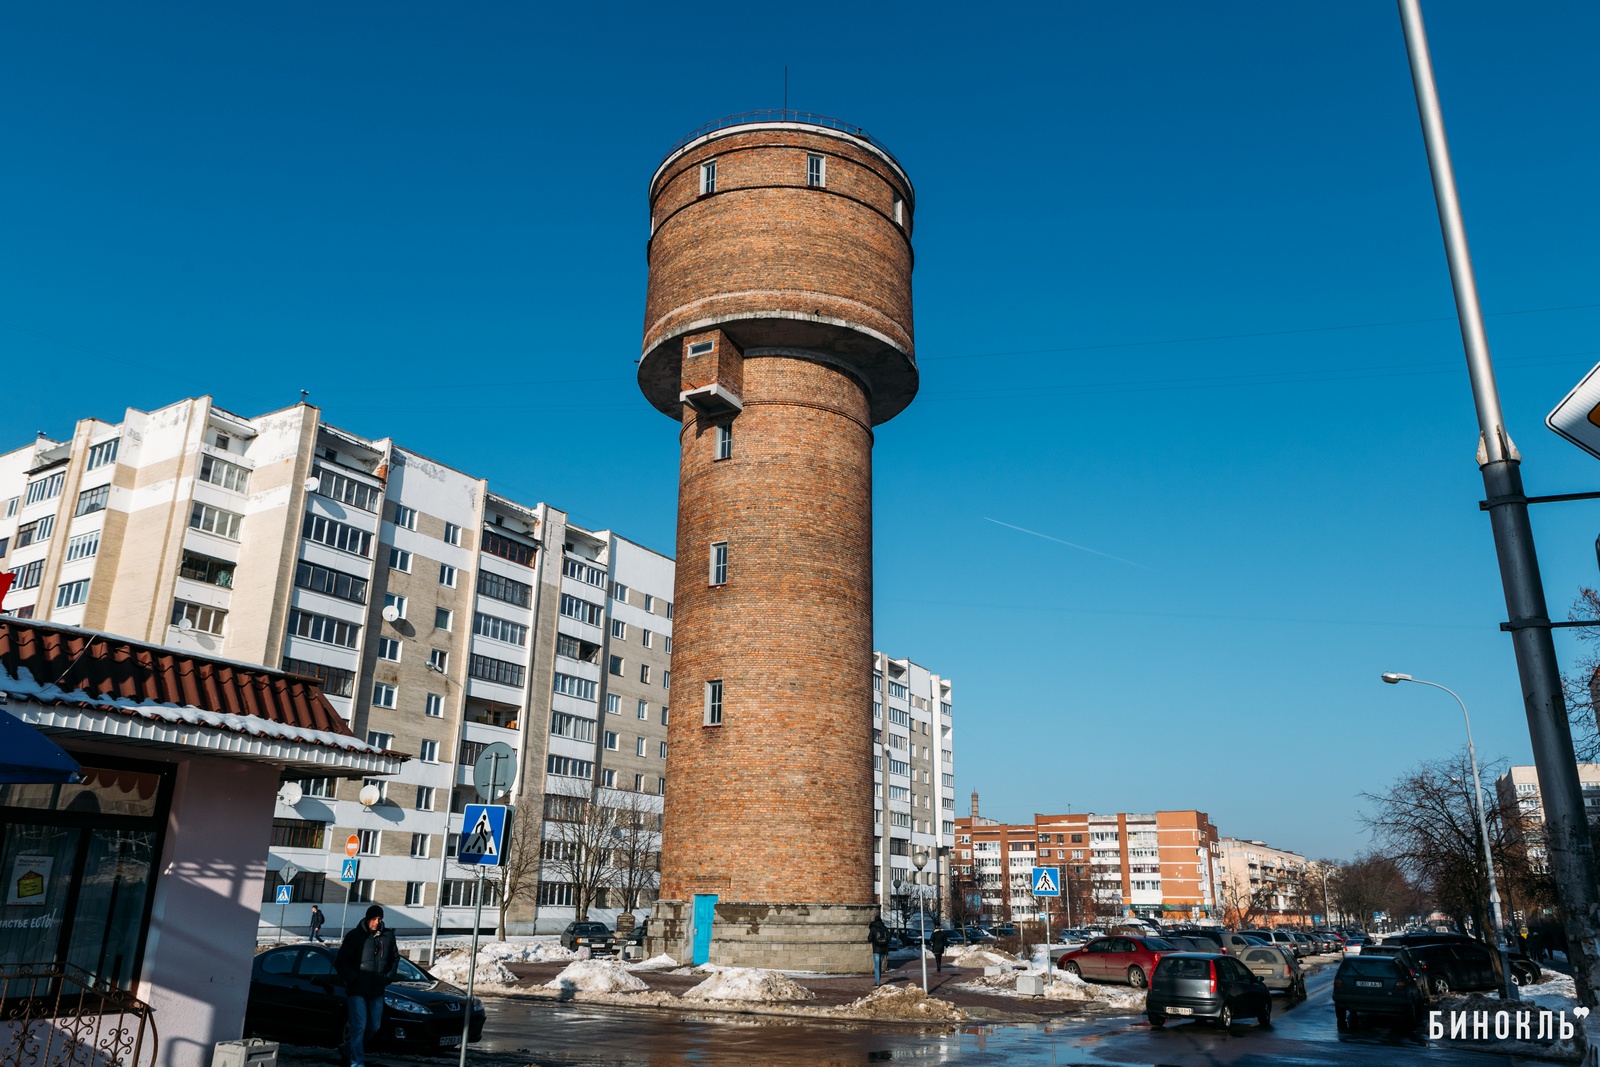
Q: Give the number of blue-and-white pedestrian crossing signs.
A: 4